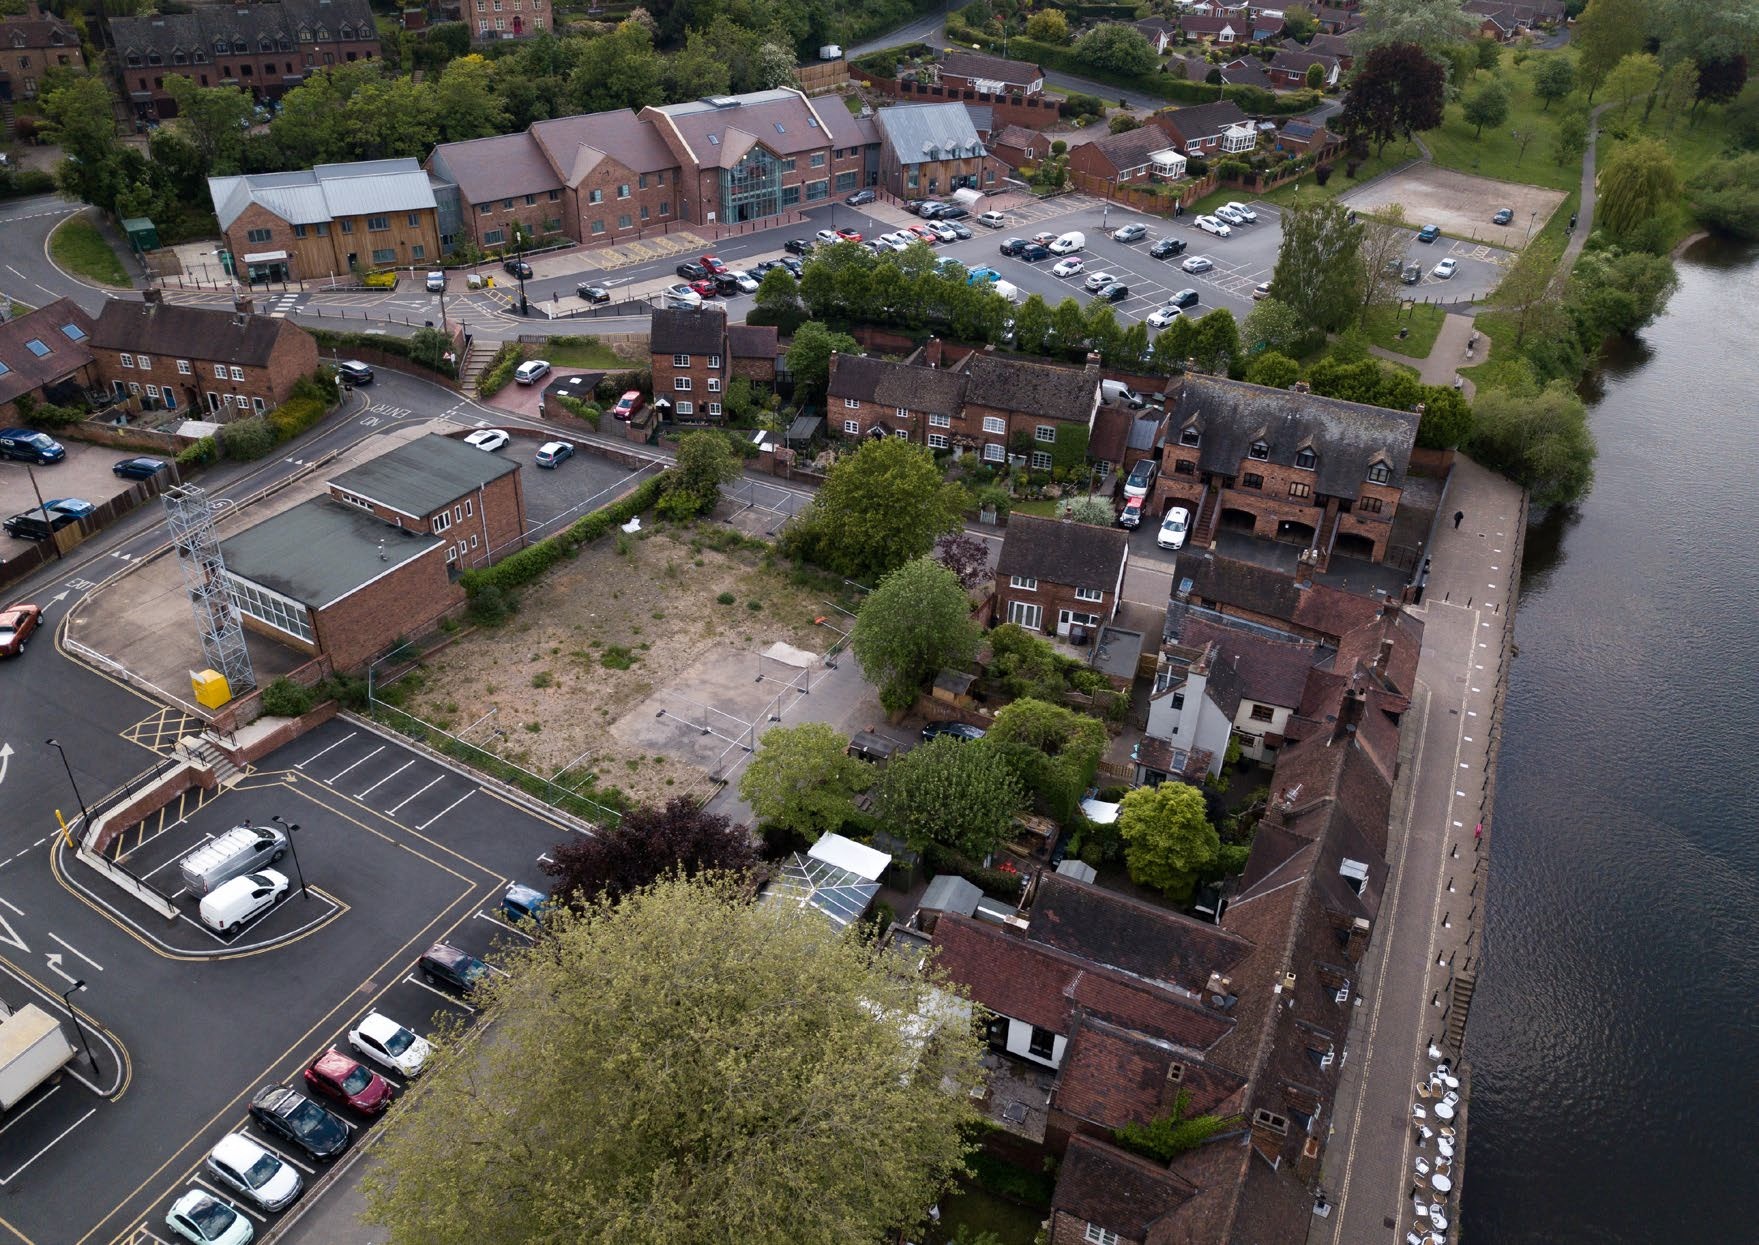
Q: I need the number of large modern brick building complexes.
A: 1